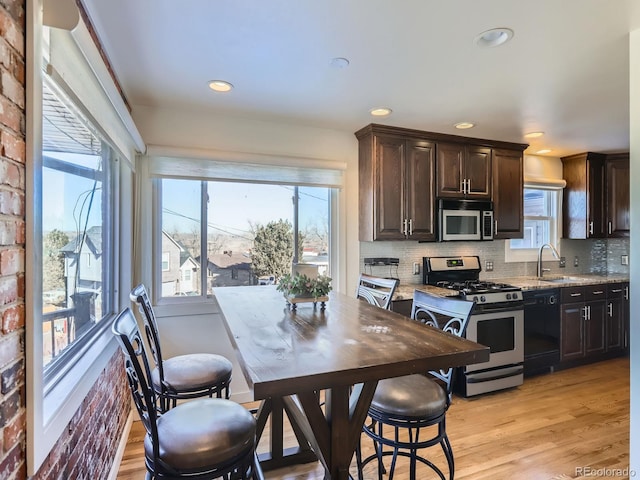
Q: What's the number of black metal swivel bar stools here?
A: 4